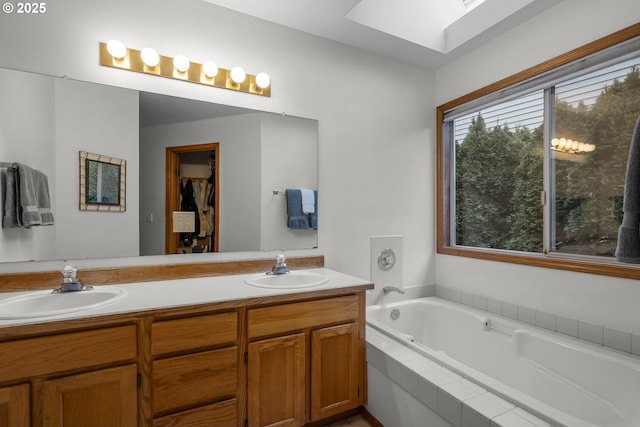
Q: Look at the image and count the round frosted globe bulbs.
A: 6